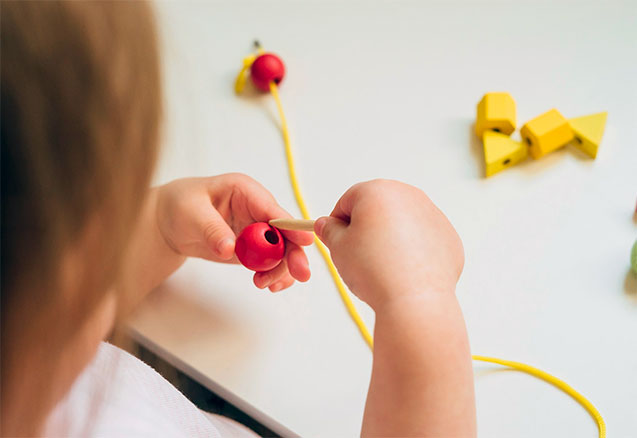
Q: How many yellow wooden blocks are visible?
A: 4